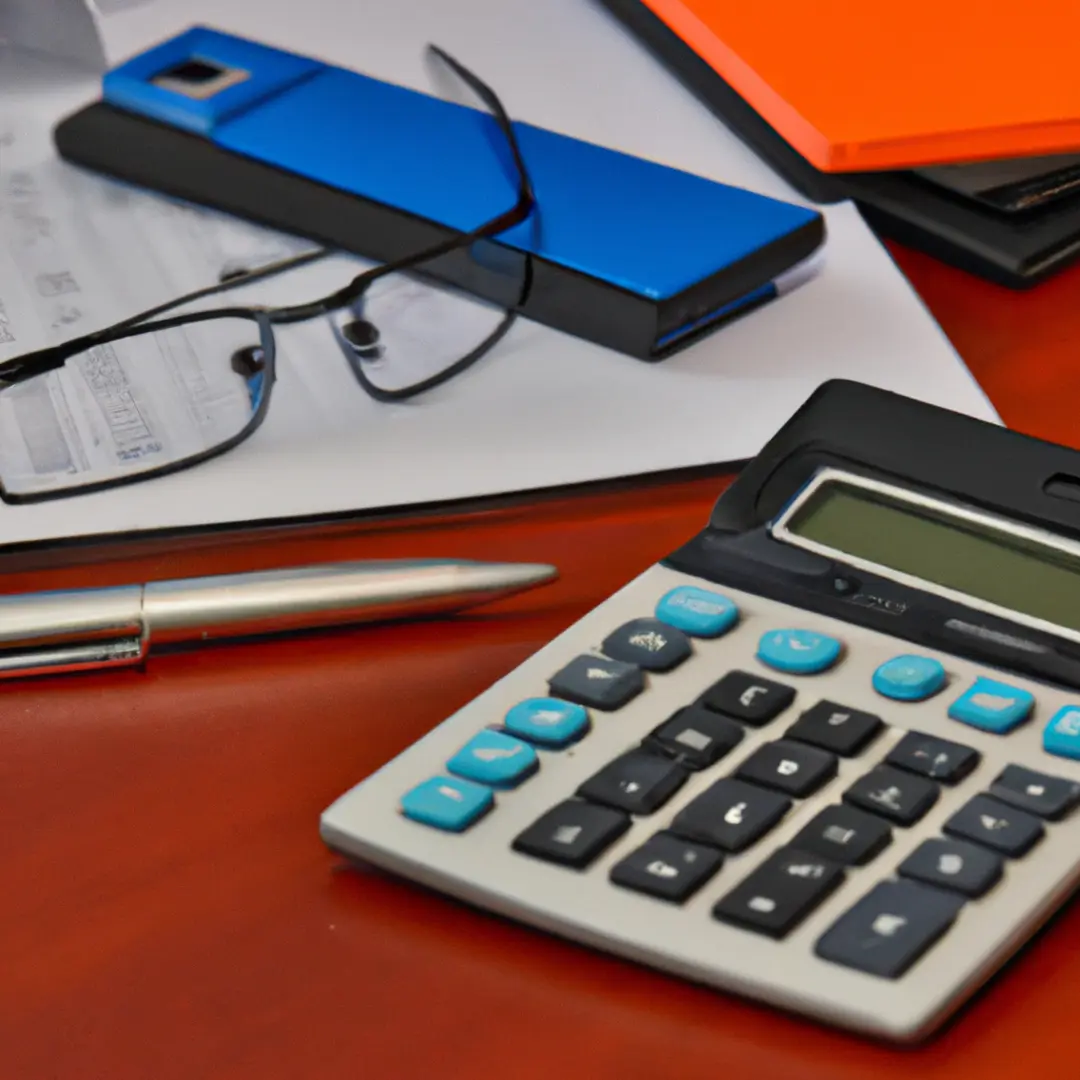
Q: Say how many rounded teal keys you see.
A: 8